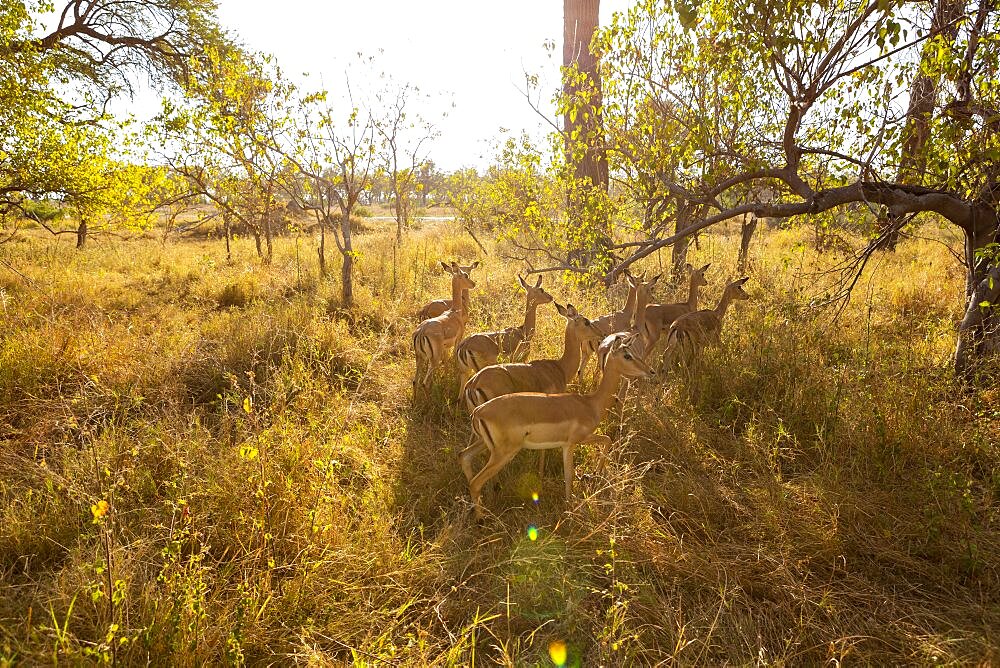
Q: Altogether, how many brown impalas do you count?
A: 9